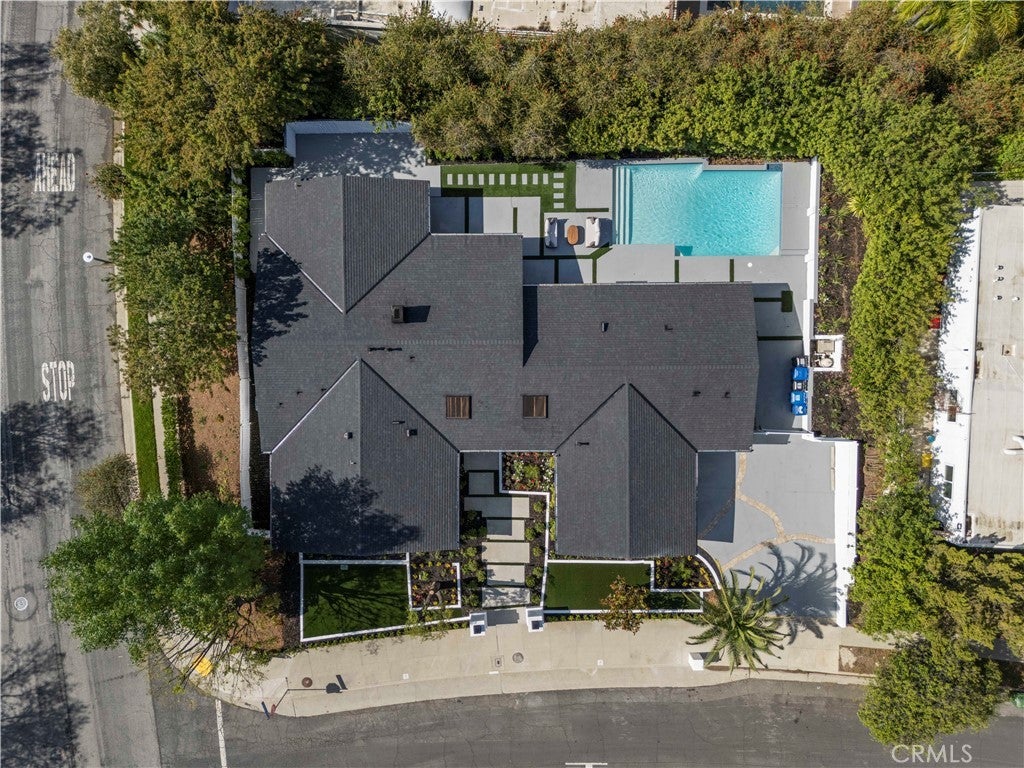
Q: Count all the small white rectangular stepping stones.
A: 14